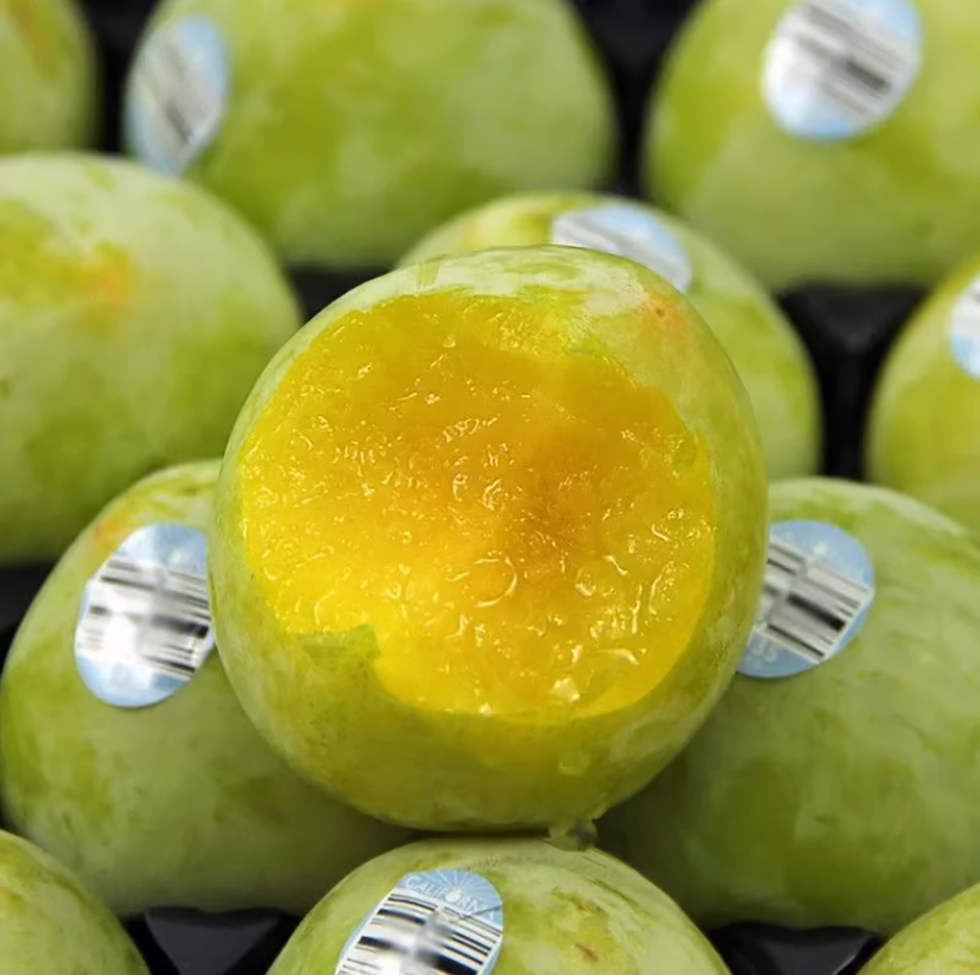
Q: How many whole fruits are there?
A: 11